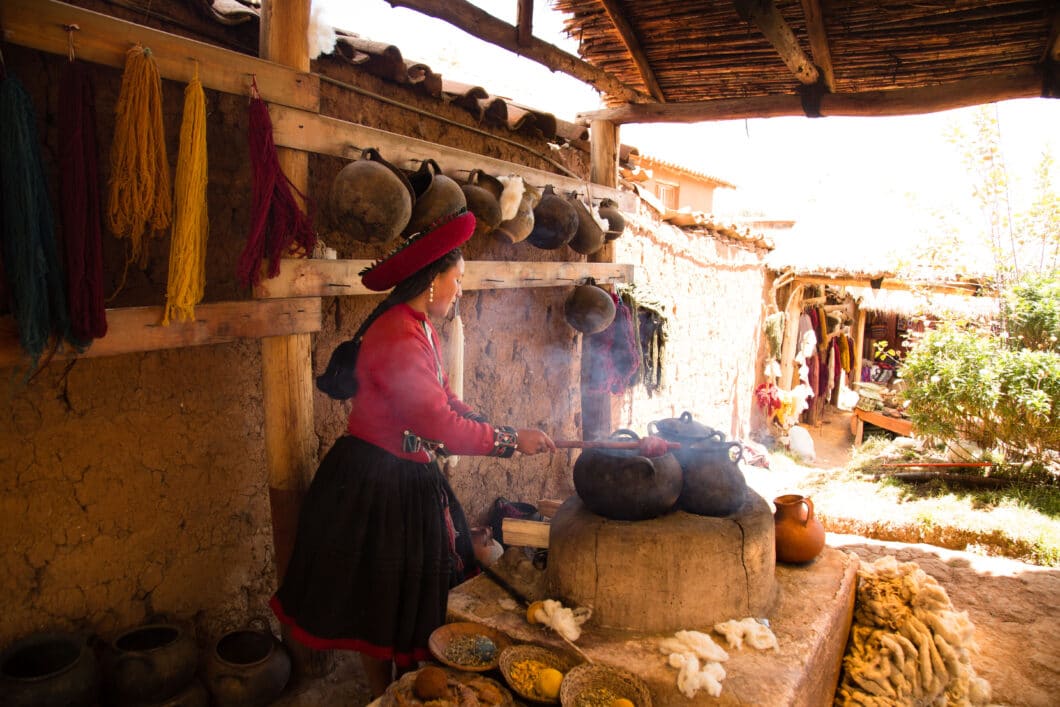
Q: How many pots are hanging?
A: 8